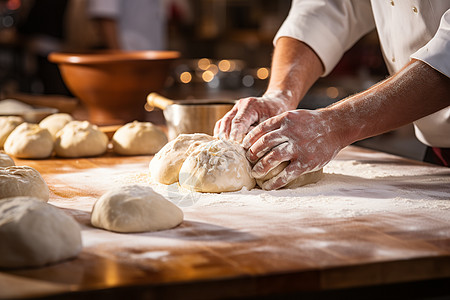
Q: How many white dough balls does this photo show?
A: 12